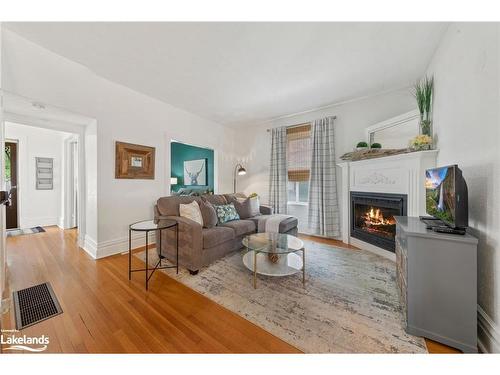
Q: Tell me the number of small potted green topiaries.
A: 2